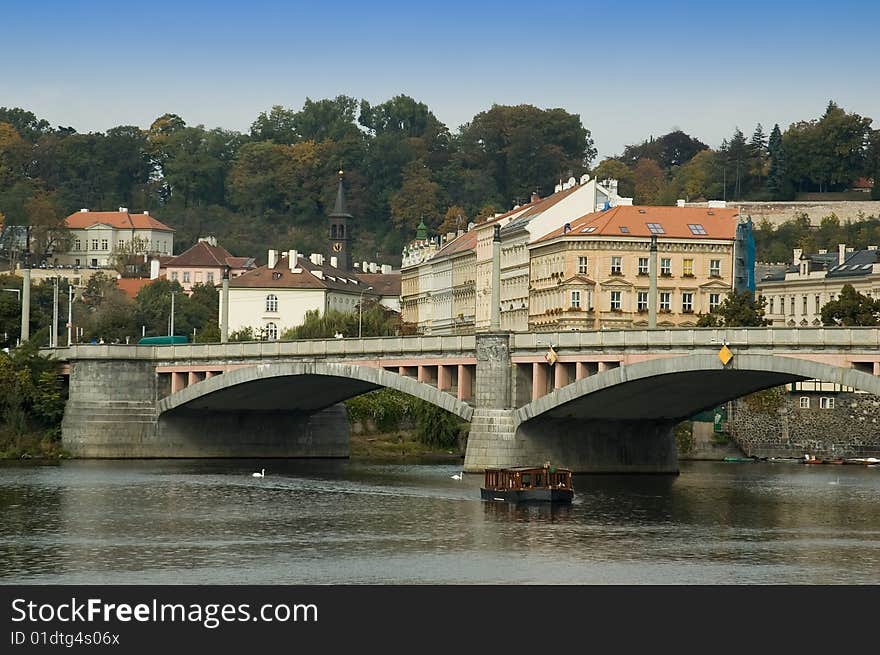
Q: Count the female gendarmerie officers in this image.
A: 0